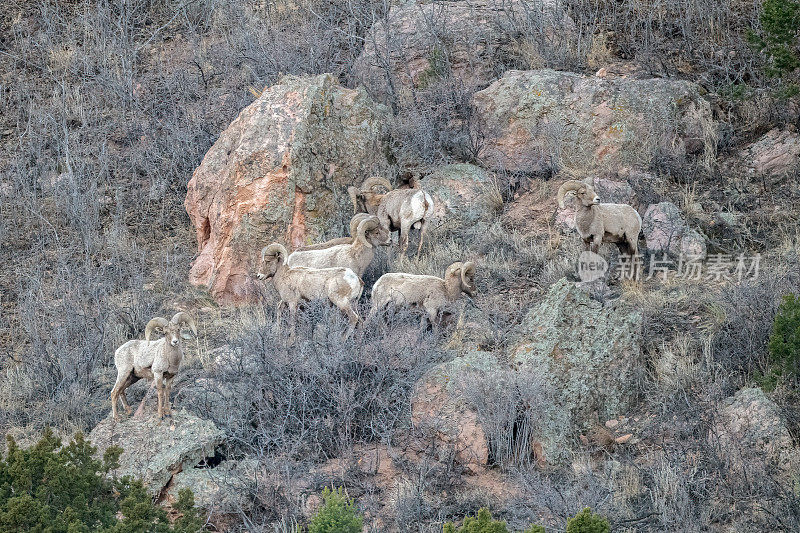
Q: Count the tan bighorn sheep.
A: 7